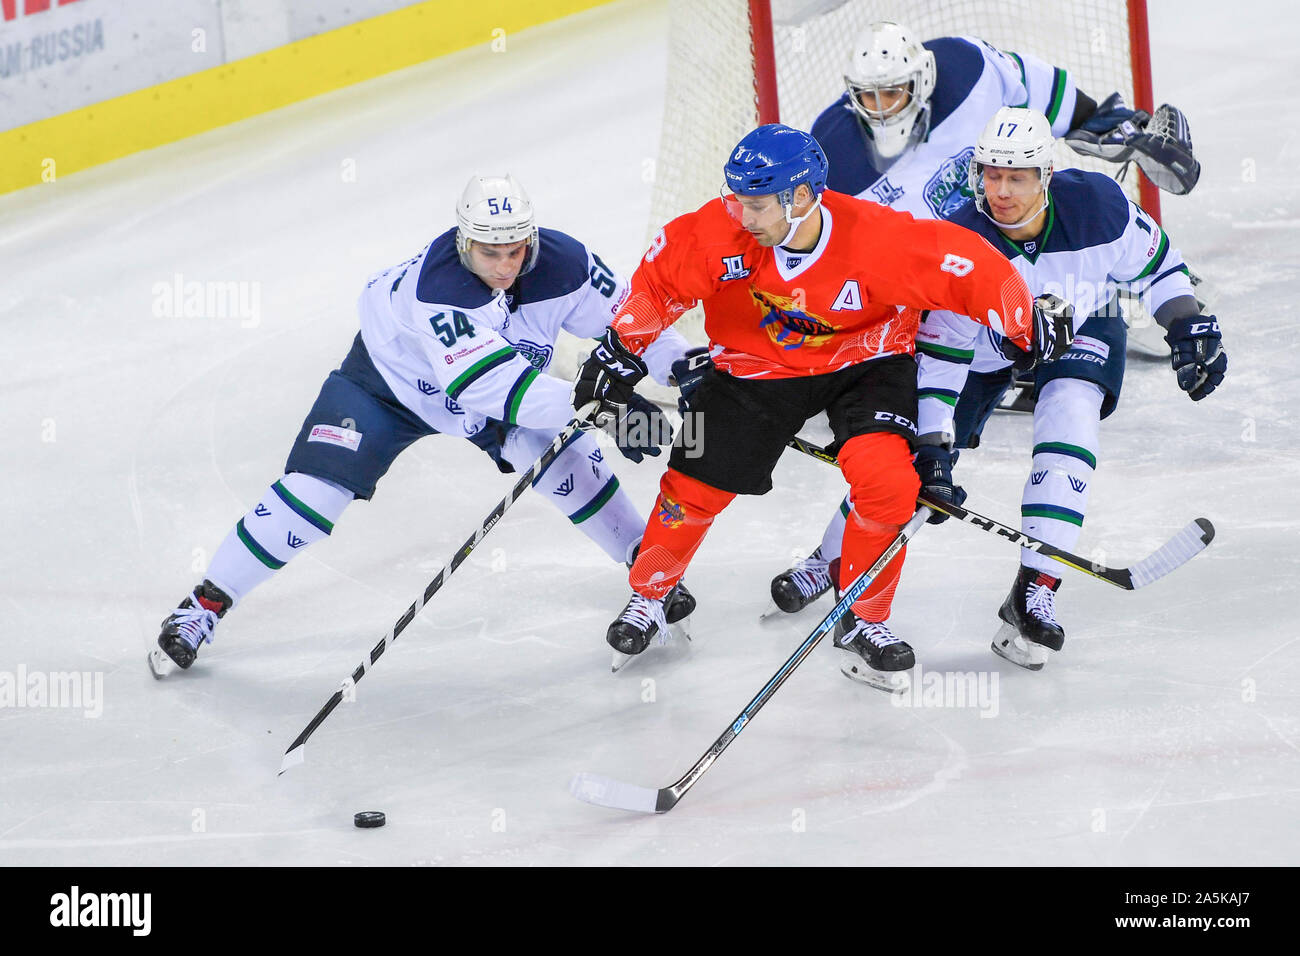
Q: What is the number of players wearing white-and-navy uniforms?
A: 3